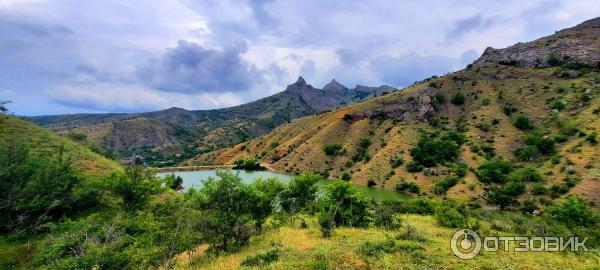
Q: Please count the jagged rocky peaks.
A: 2